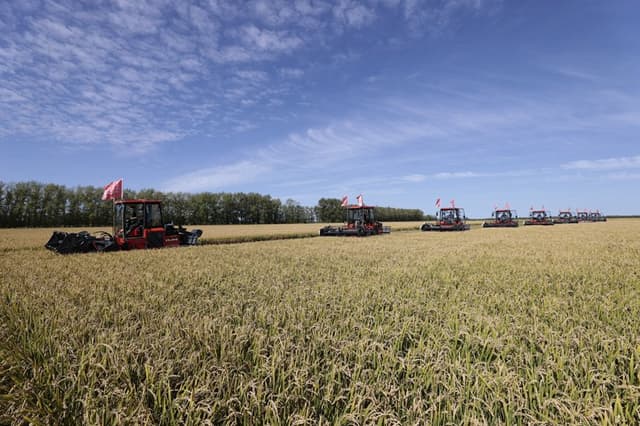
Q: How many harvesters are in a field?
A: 8